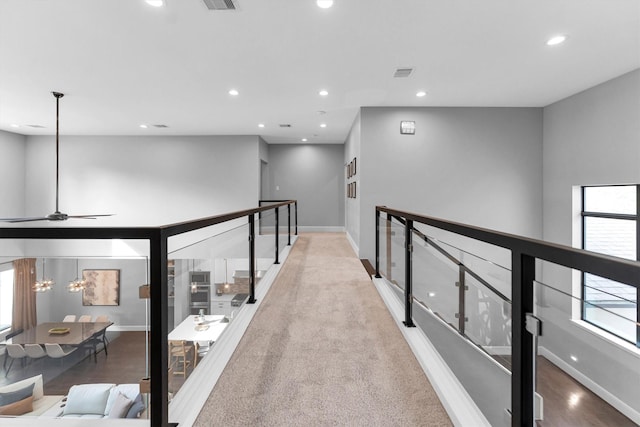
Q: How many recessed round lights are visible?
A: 11